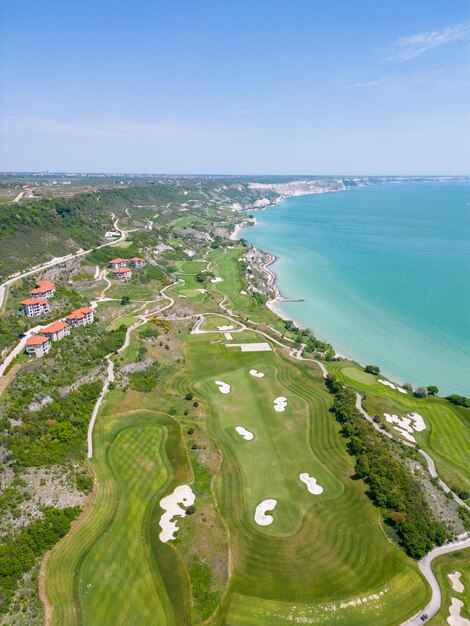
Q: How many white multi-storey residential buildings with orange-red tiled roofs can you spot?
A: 8